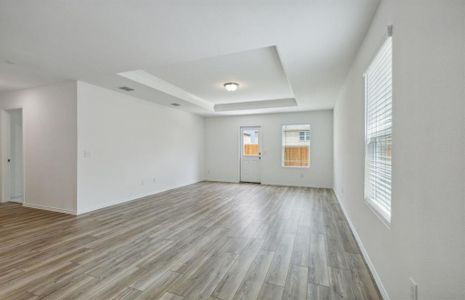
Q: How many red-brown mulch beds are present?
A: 0